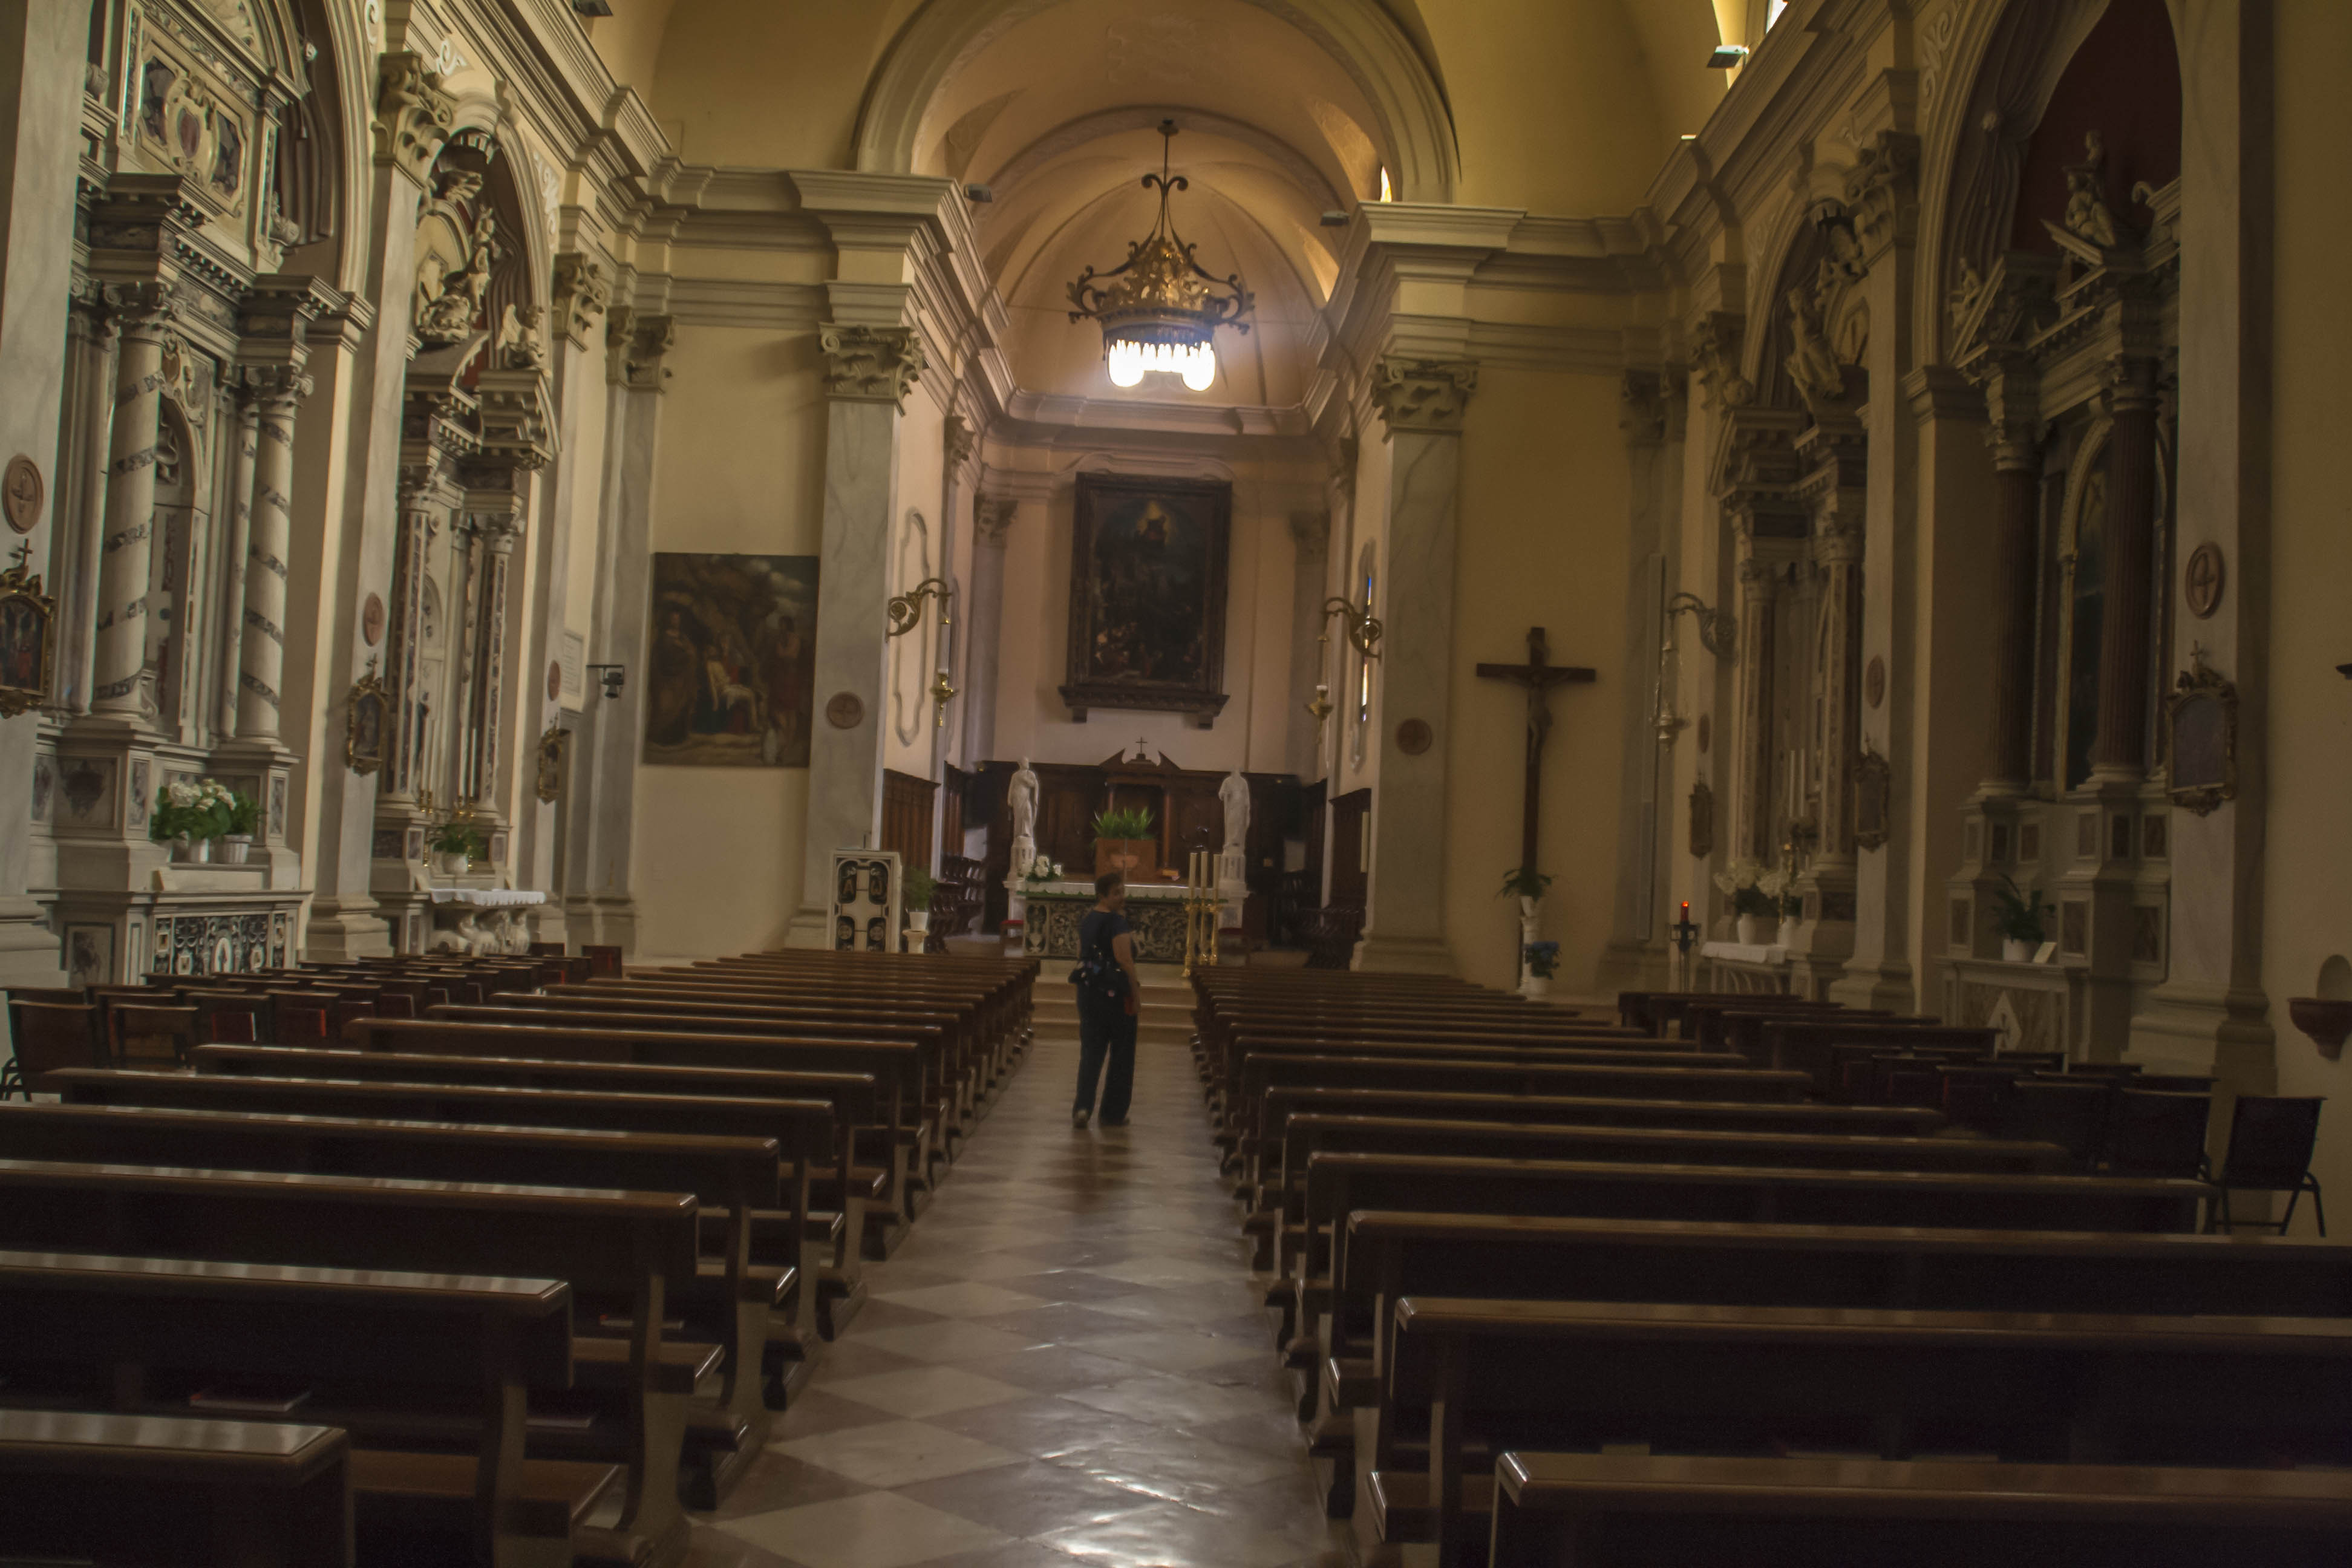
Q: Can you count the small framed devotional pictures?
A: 6